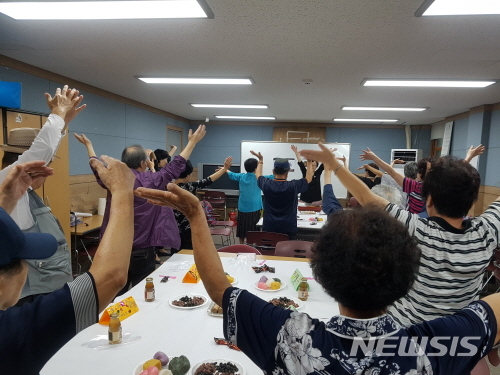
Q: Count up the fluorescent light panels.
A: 8